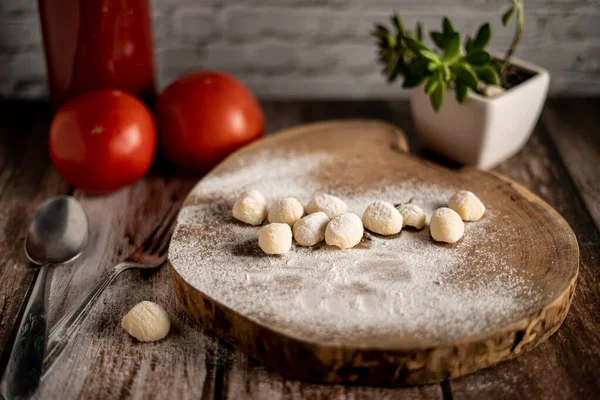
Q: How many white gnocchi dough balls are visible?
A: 11